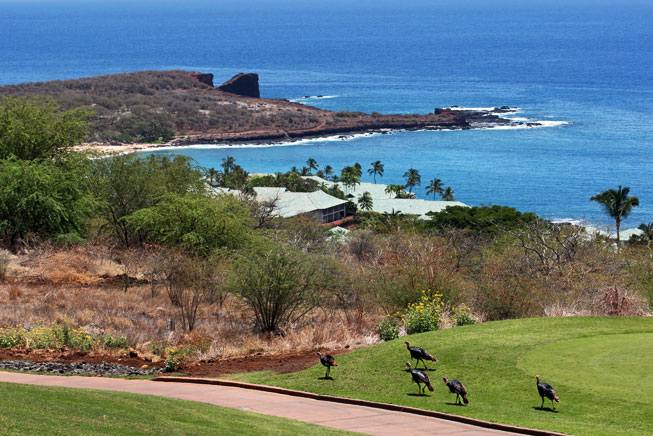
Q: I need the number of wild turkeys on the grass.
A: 5